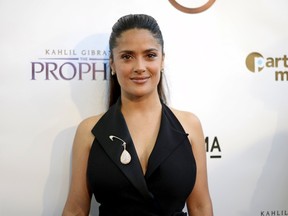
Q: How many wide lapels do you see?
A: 2